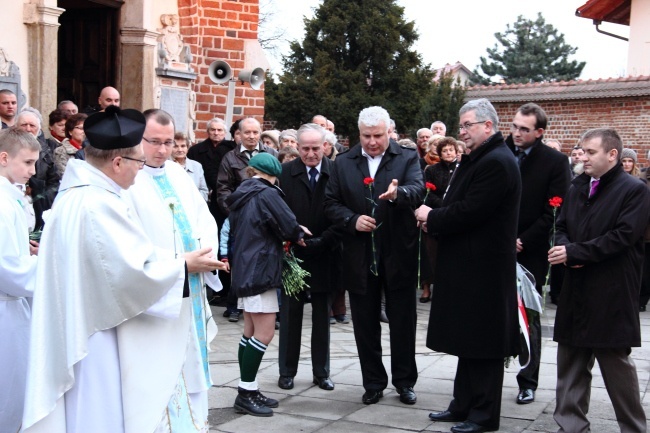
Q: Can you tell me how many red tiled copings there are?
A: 1